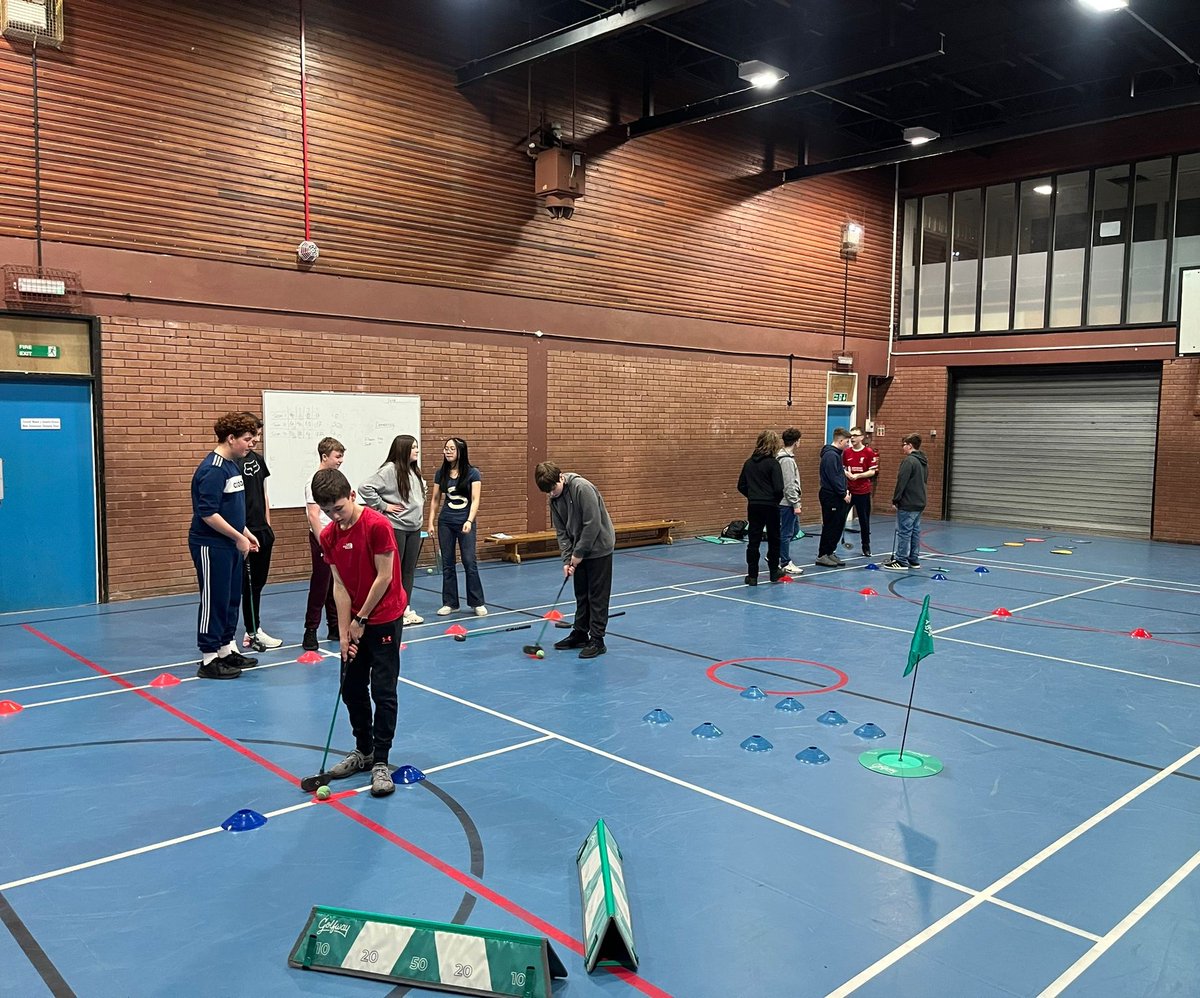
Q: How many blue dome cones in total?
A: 13